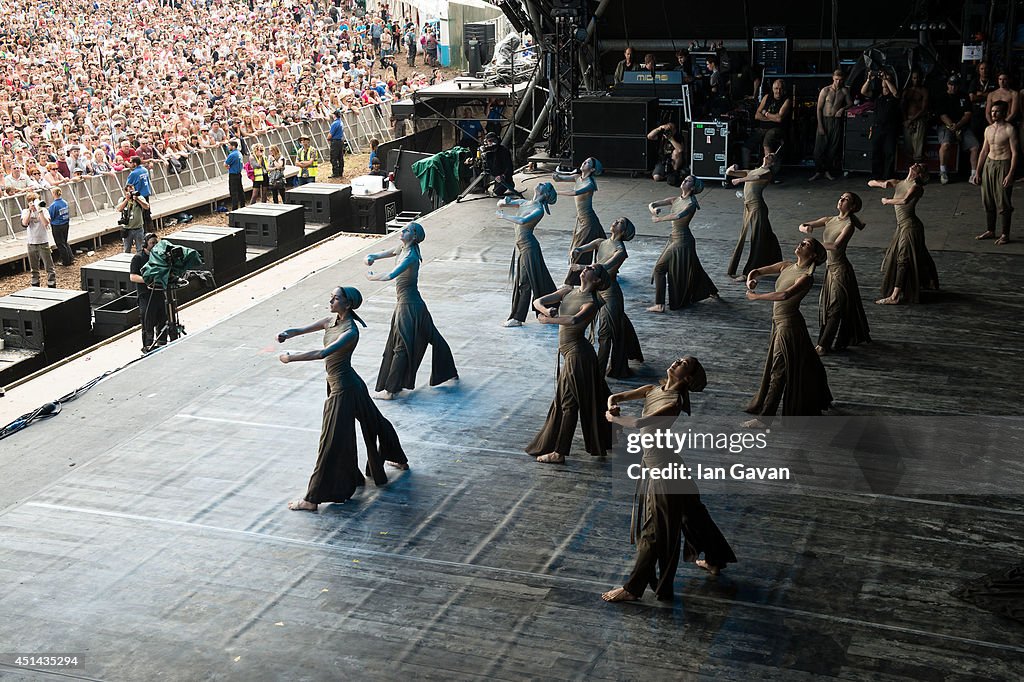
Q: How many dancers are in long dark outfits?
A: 12